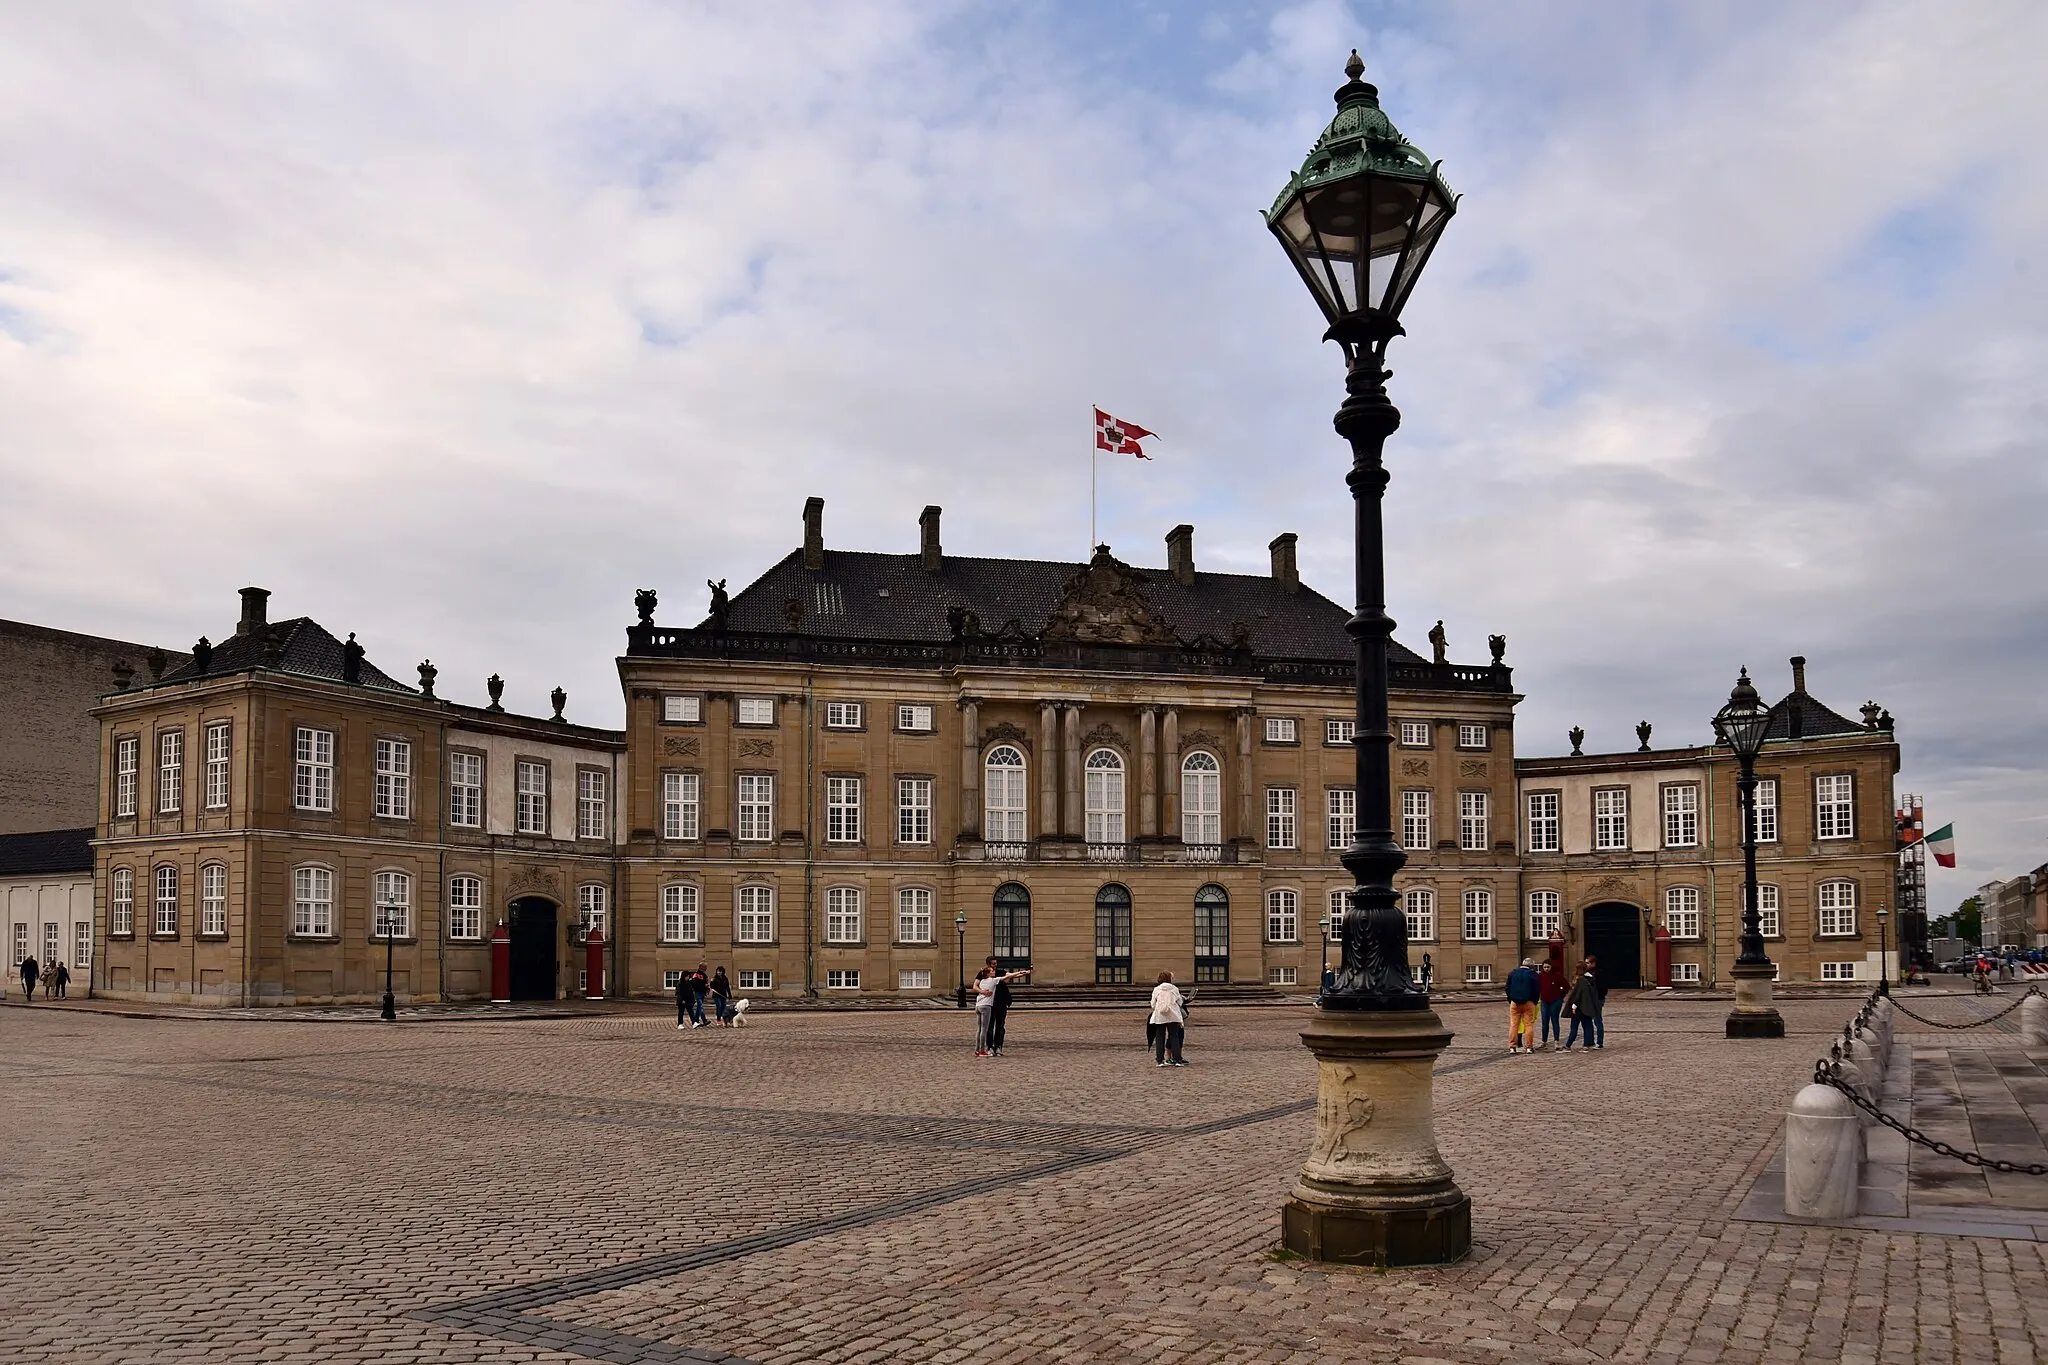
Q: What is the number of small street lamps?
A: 4